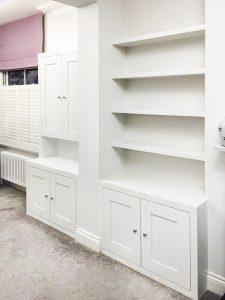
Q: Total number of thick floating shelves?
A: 4